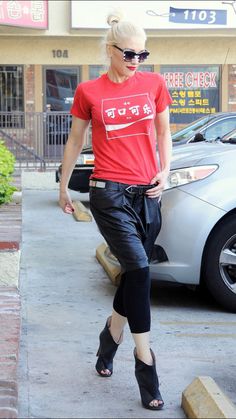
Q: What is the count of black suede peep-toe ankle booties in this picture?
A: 2